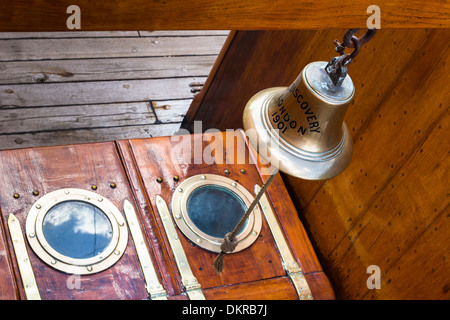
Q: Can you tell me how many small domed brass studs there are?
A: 8